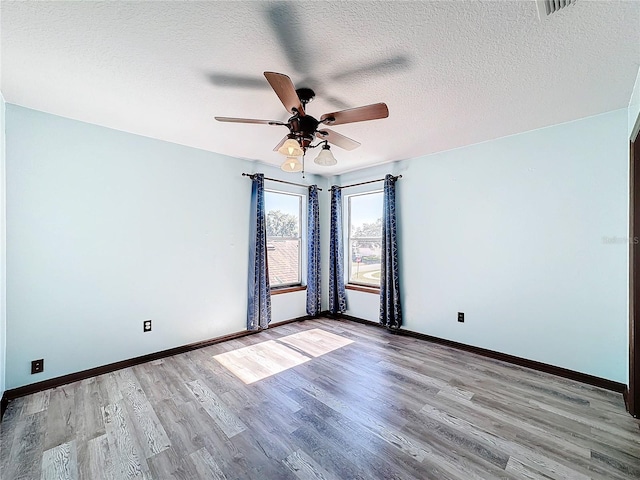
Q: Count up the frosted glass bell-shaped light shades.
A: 3